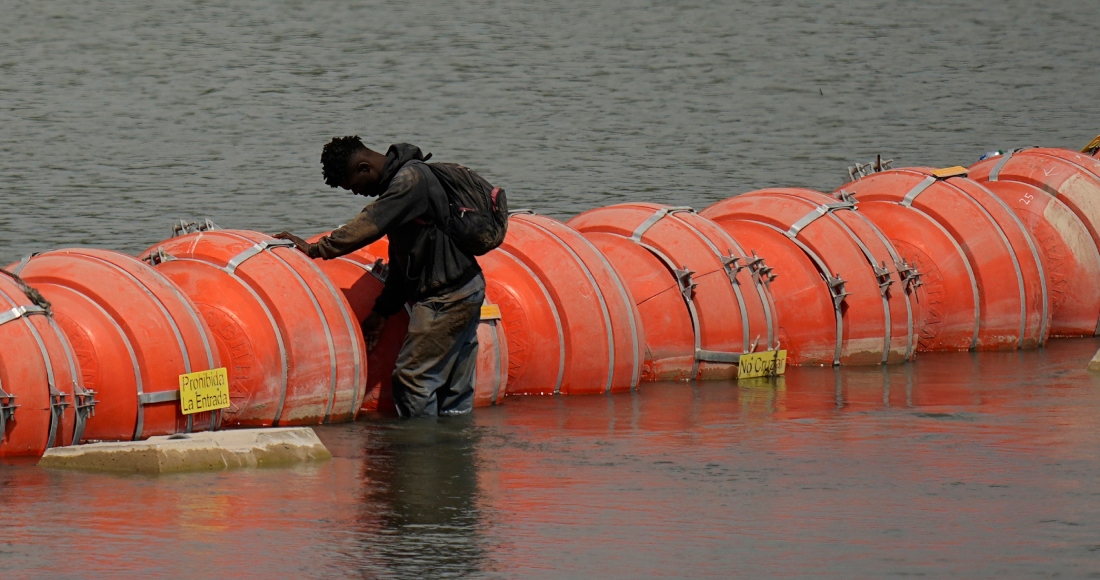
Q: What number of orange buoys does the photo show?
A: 9